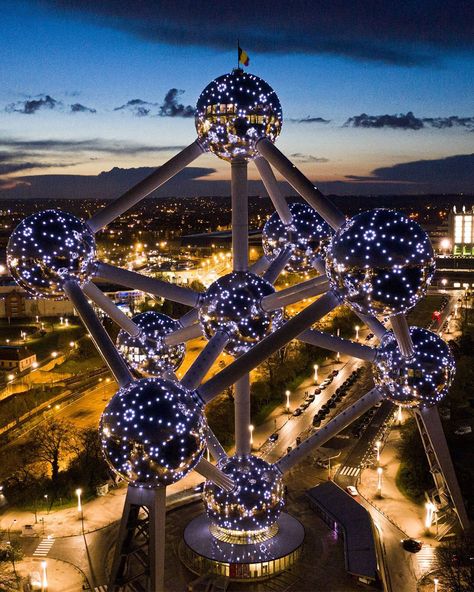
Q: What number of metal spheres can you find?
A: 9